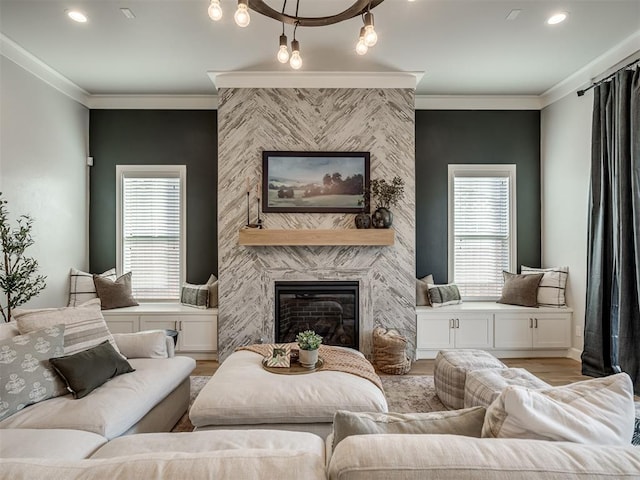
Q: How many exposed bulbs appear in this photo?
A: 6